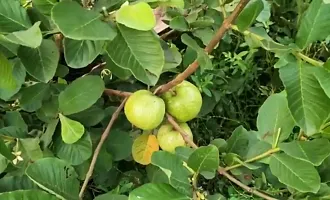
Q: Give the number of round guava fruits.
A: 3